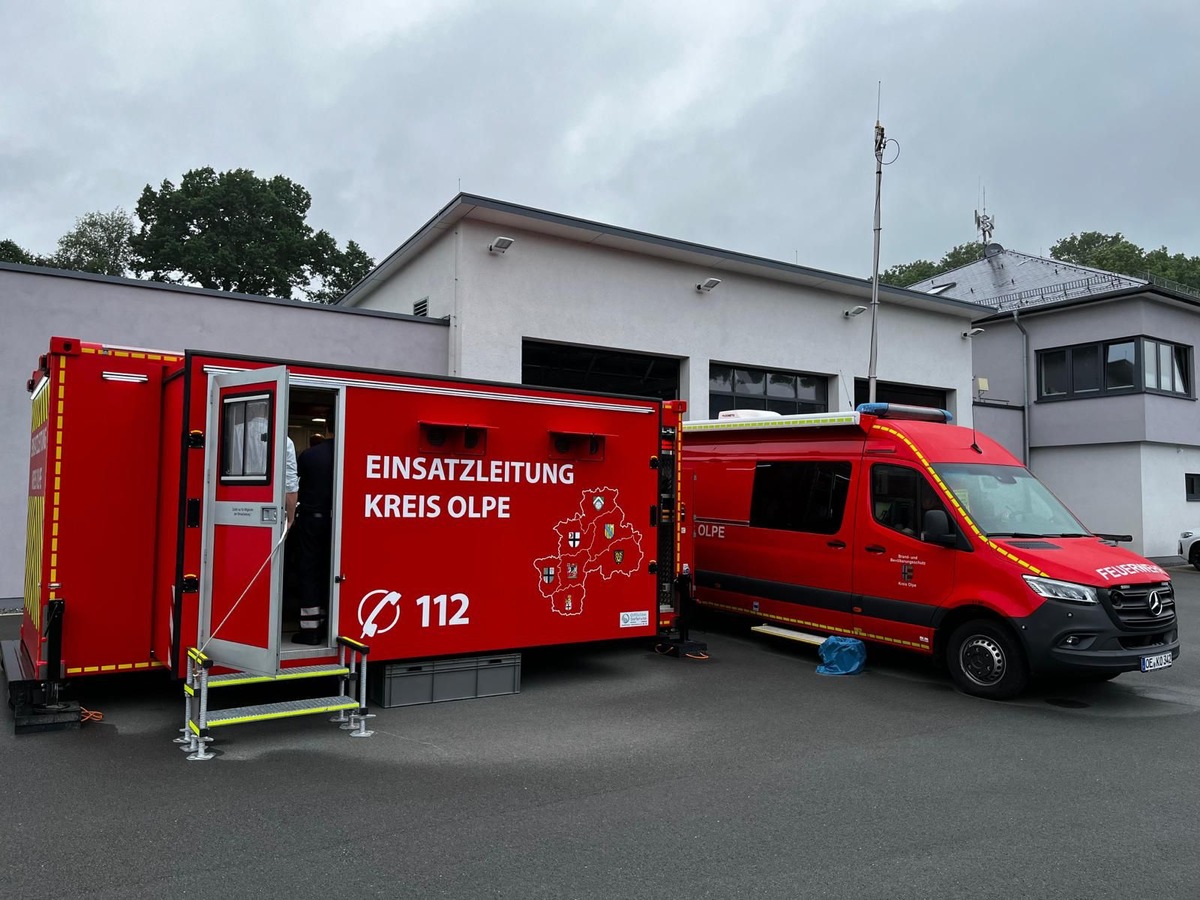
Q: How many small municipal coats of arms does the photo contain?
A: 7